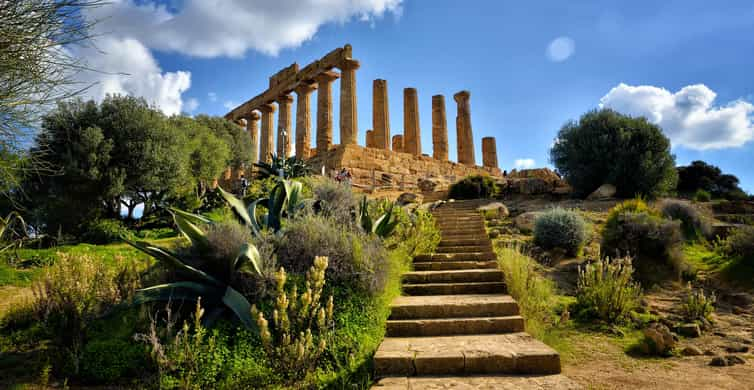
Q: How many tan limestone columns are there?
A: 14